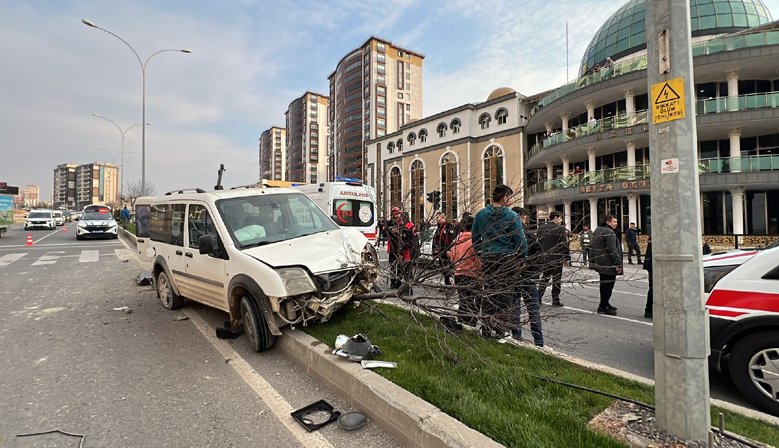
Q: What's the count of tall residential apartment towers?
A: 3